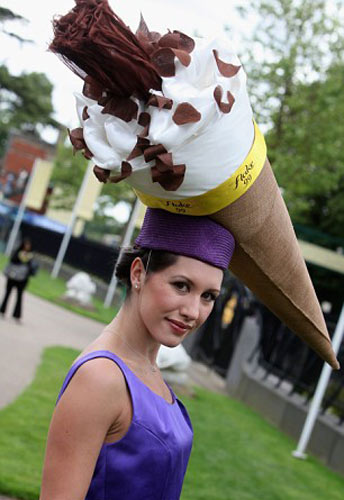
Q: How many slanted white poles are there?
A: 4